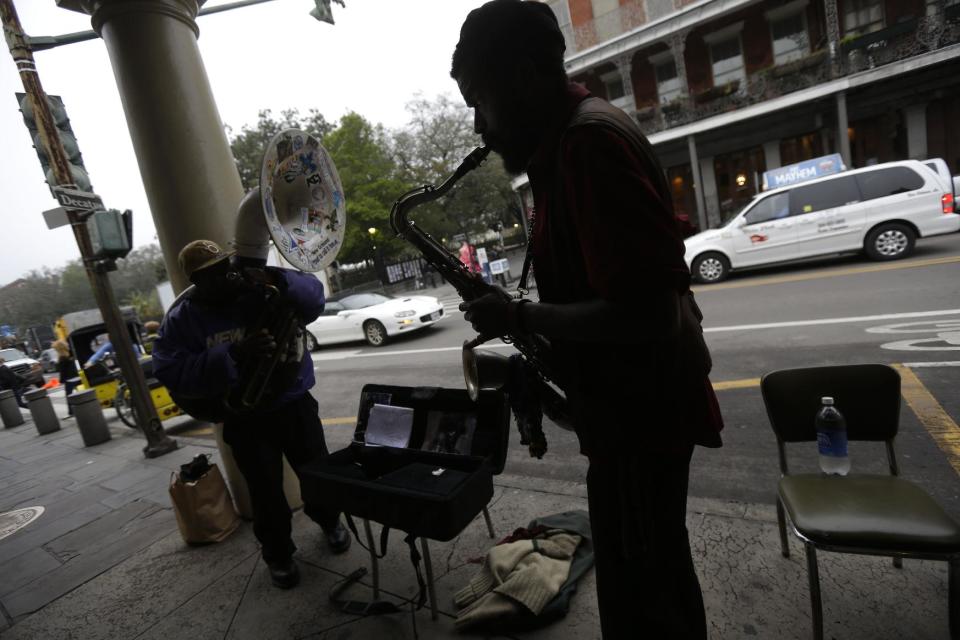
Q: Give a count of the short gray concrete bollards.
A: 3